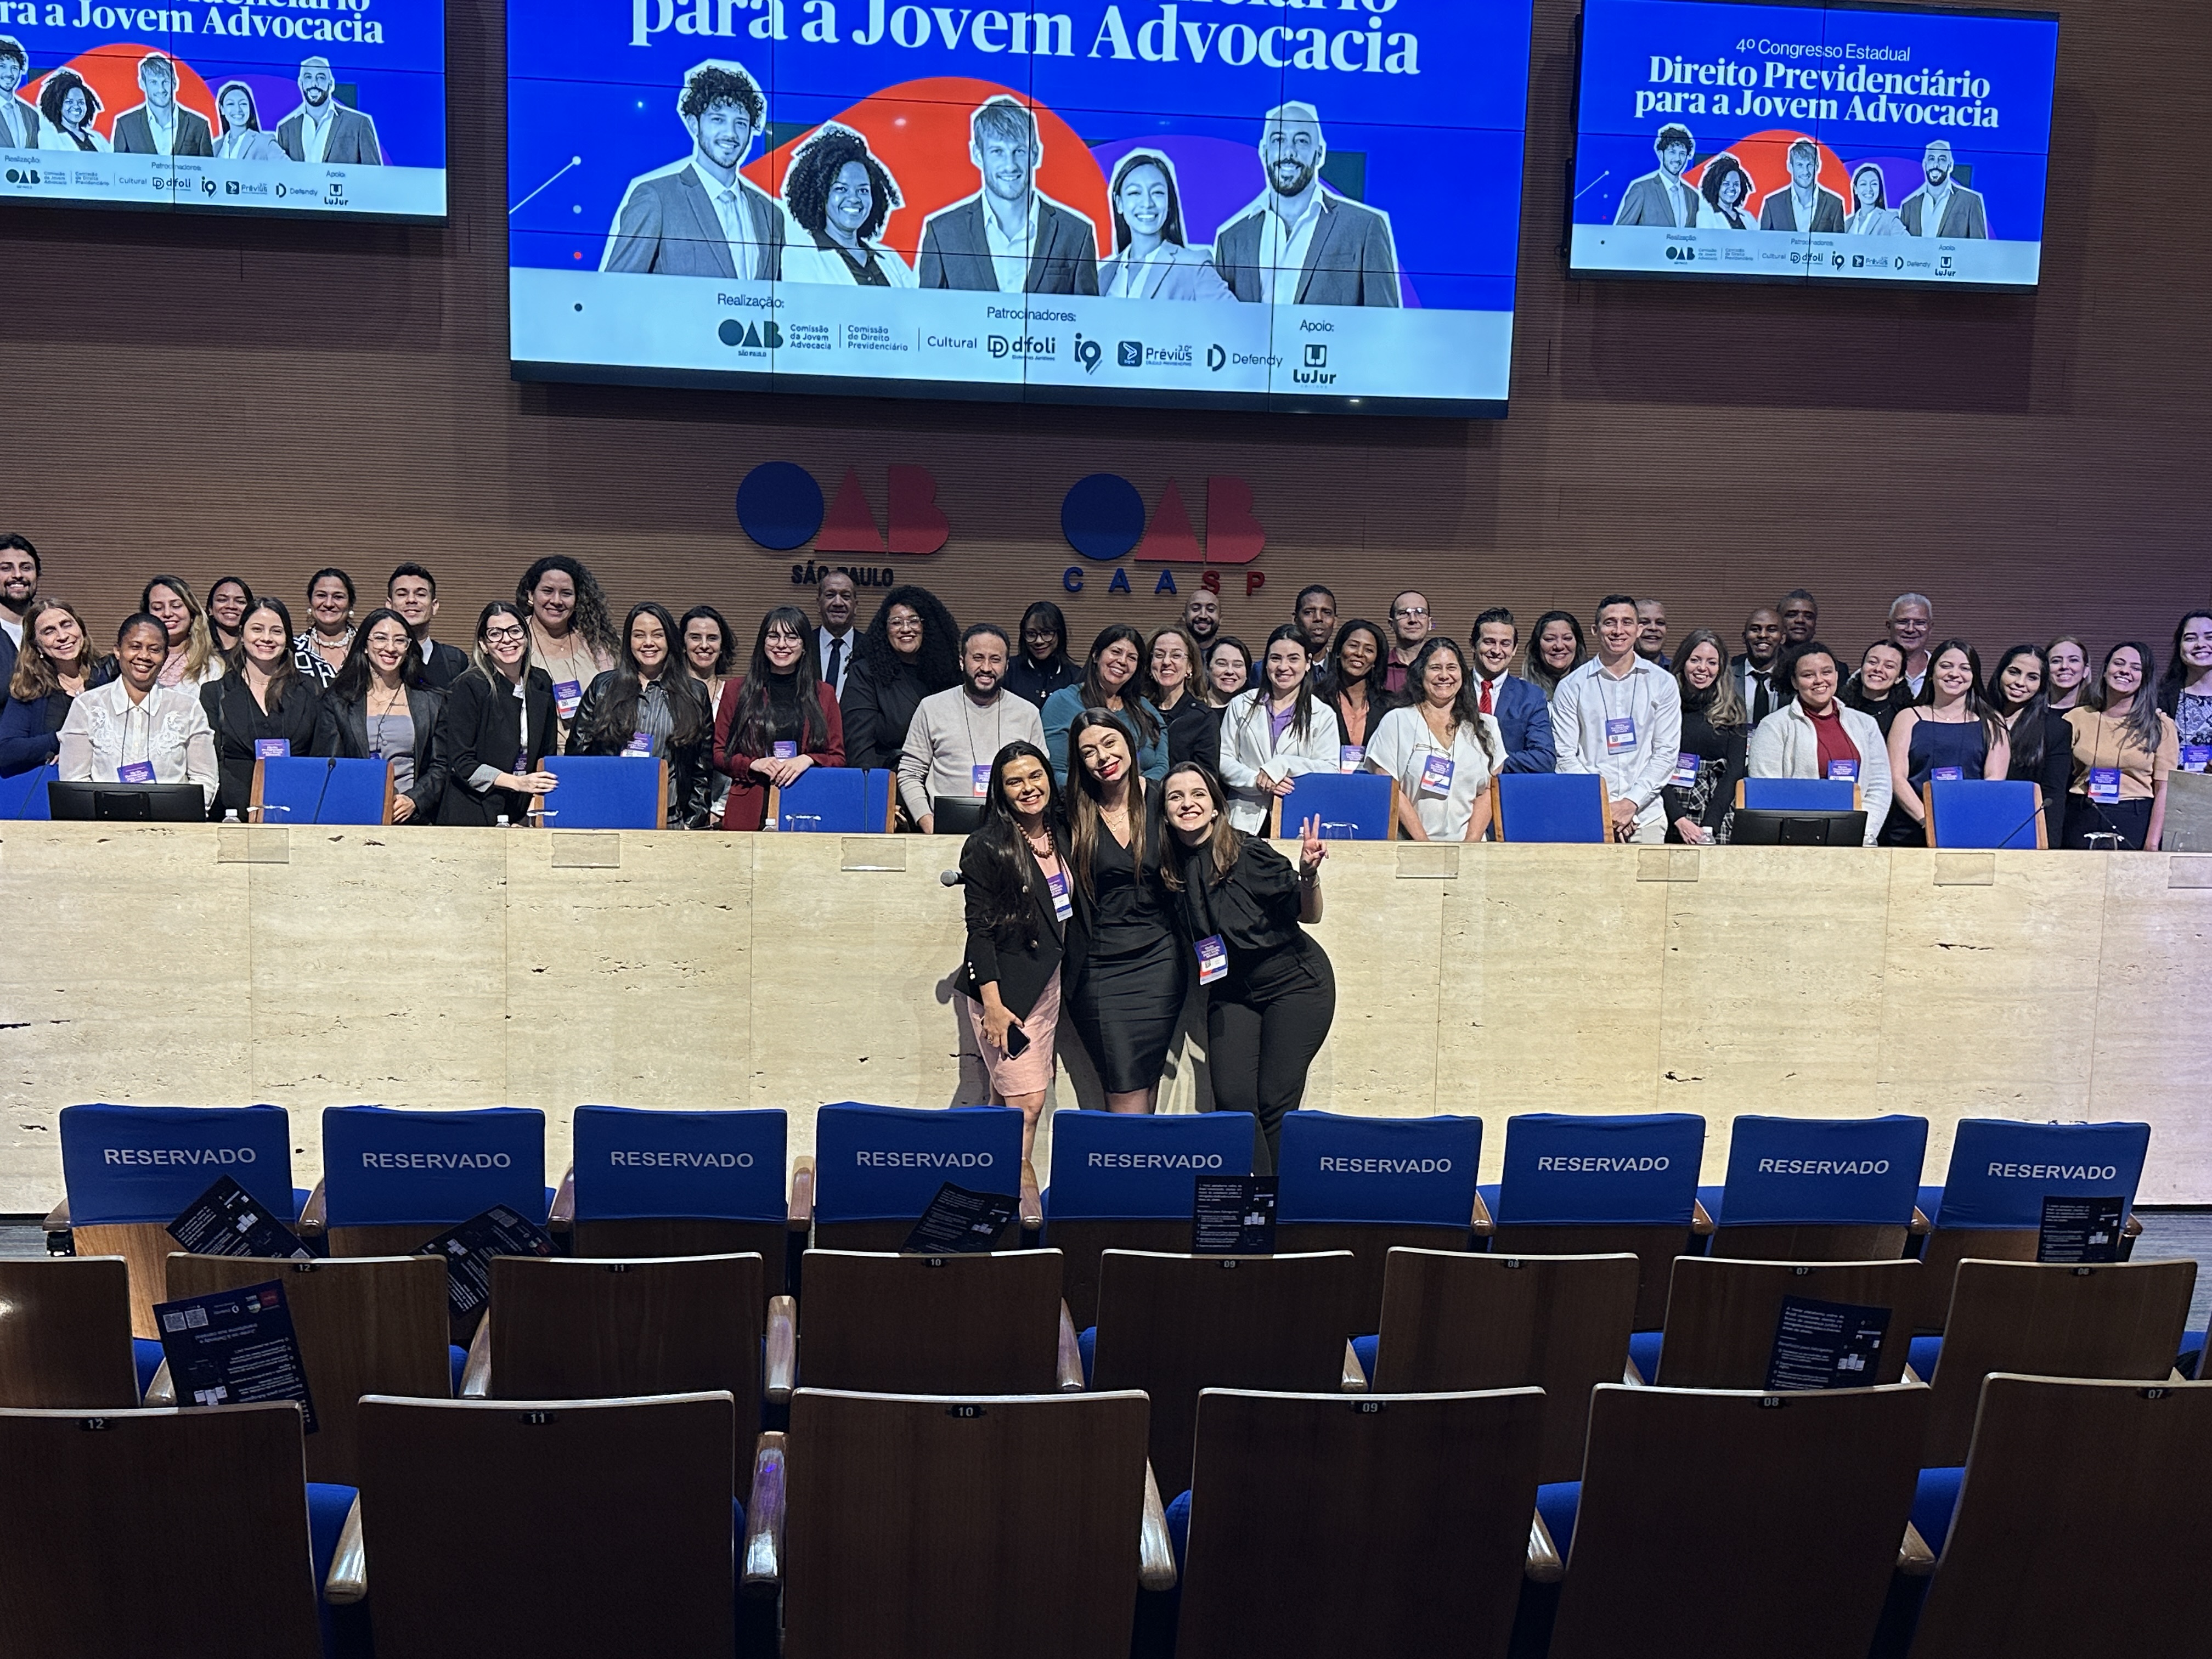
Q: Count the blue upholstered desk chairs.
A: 8